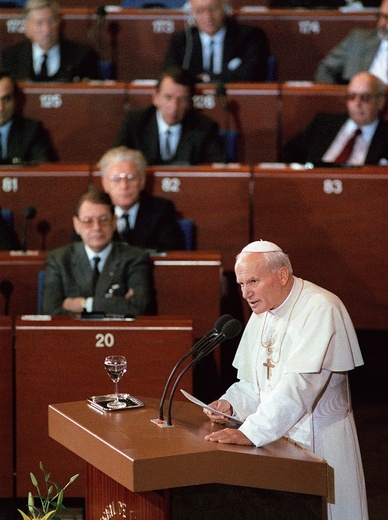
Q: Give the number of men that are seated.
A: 8